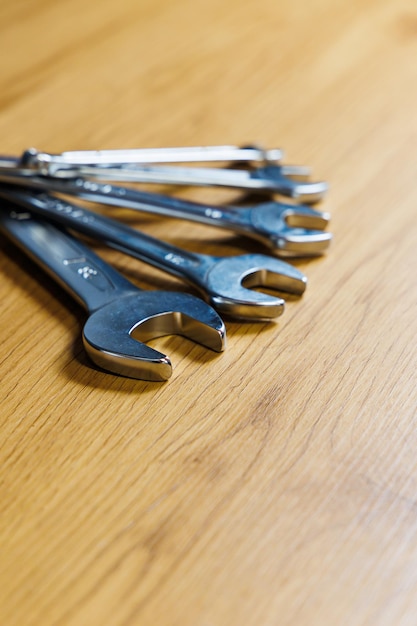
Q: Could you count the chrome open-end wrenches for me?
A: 5